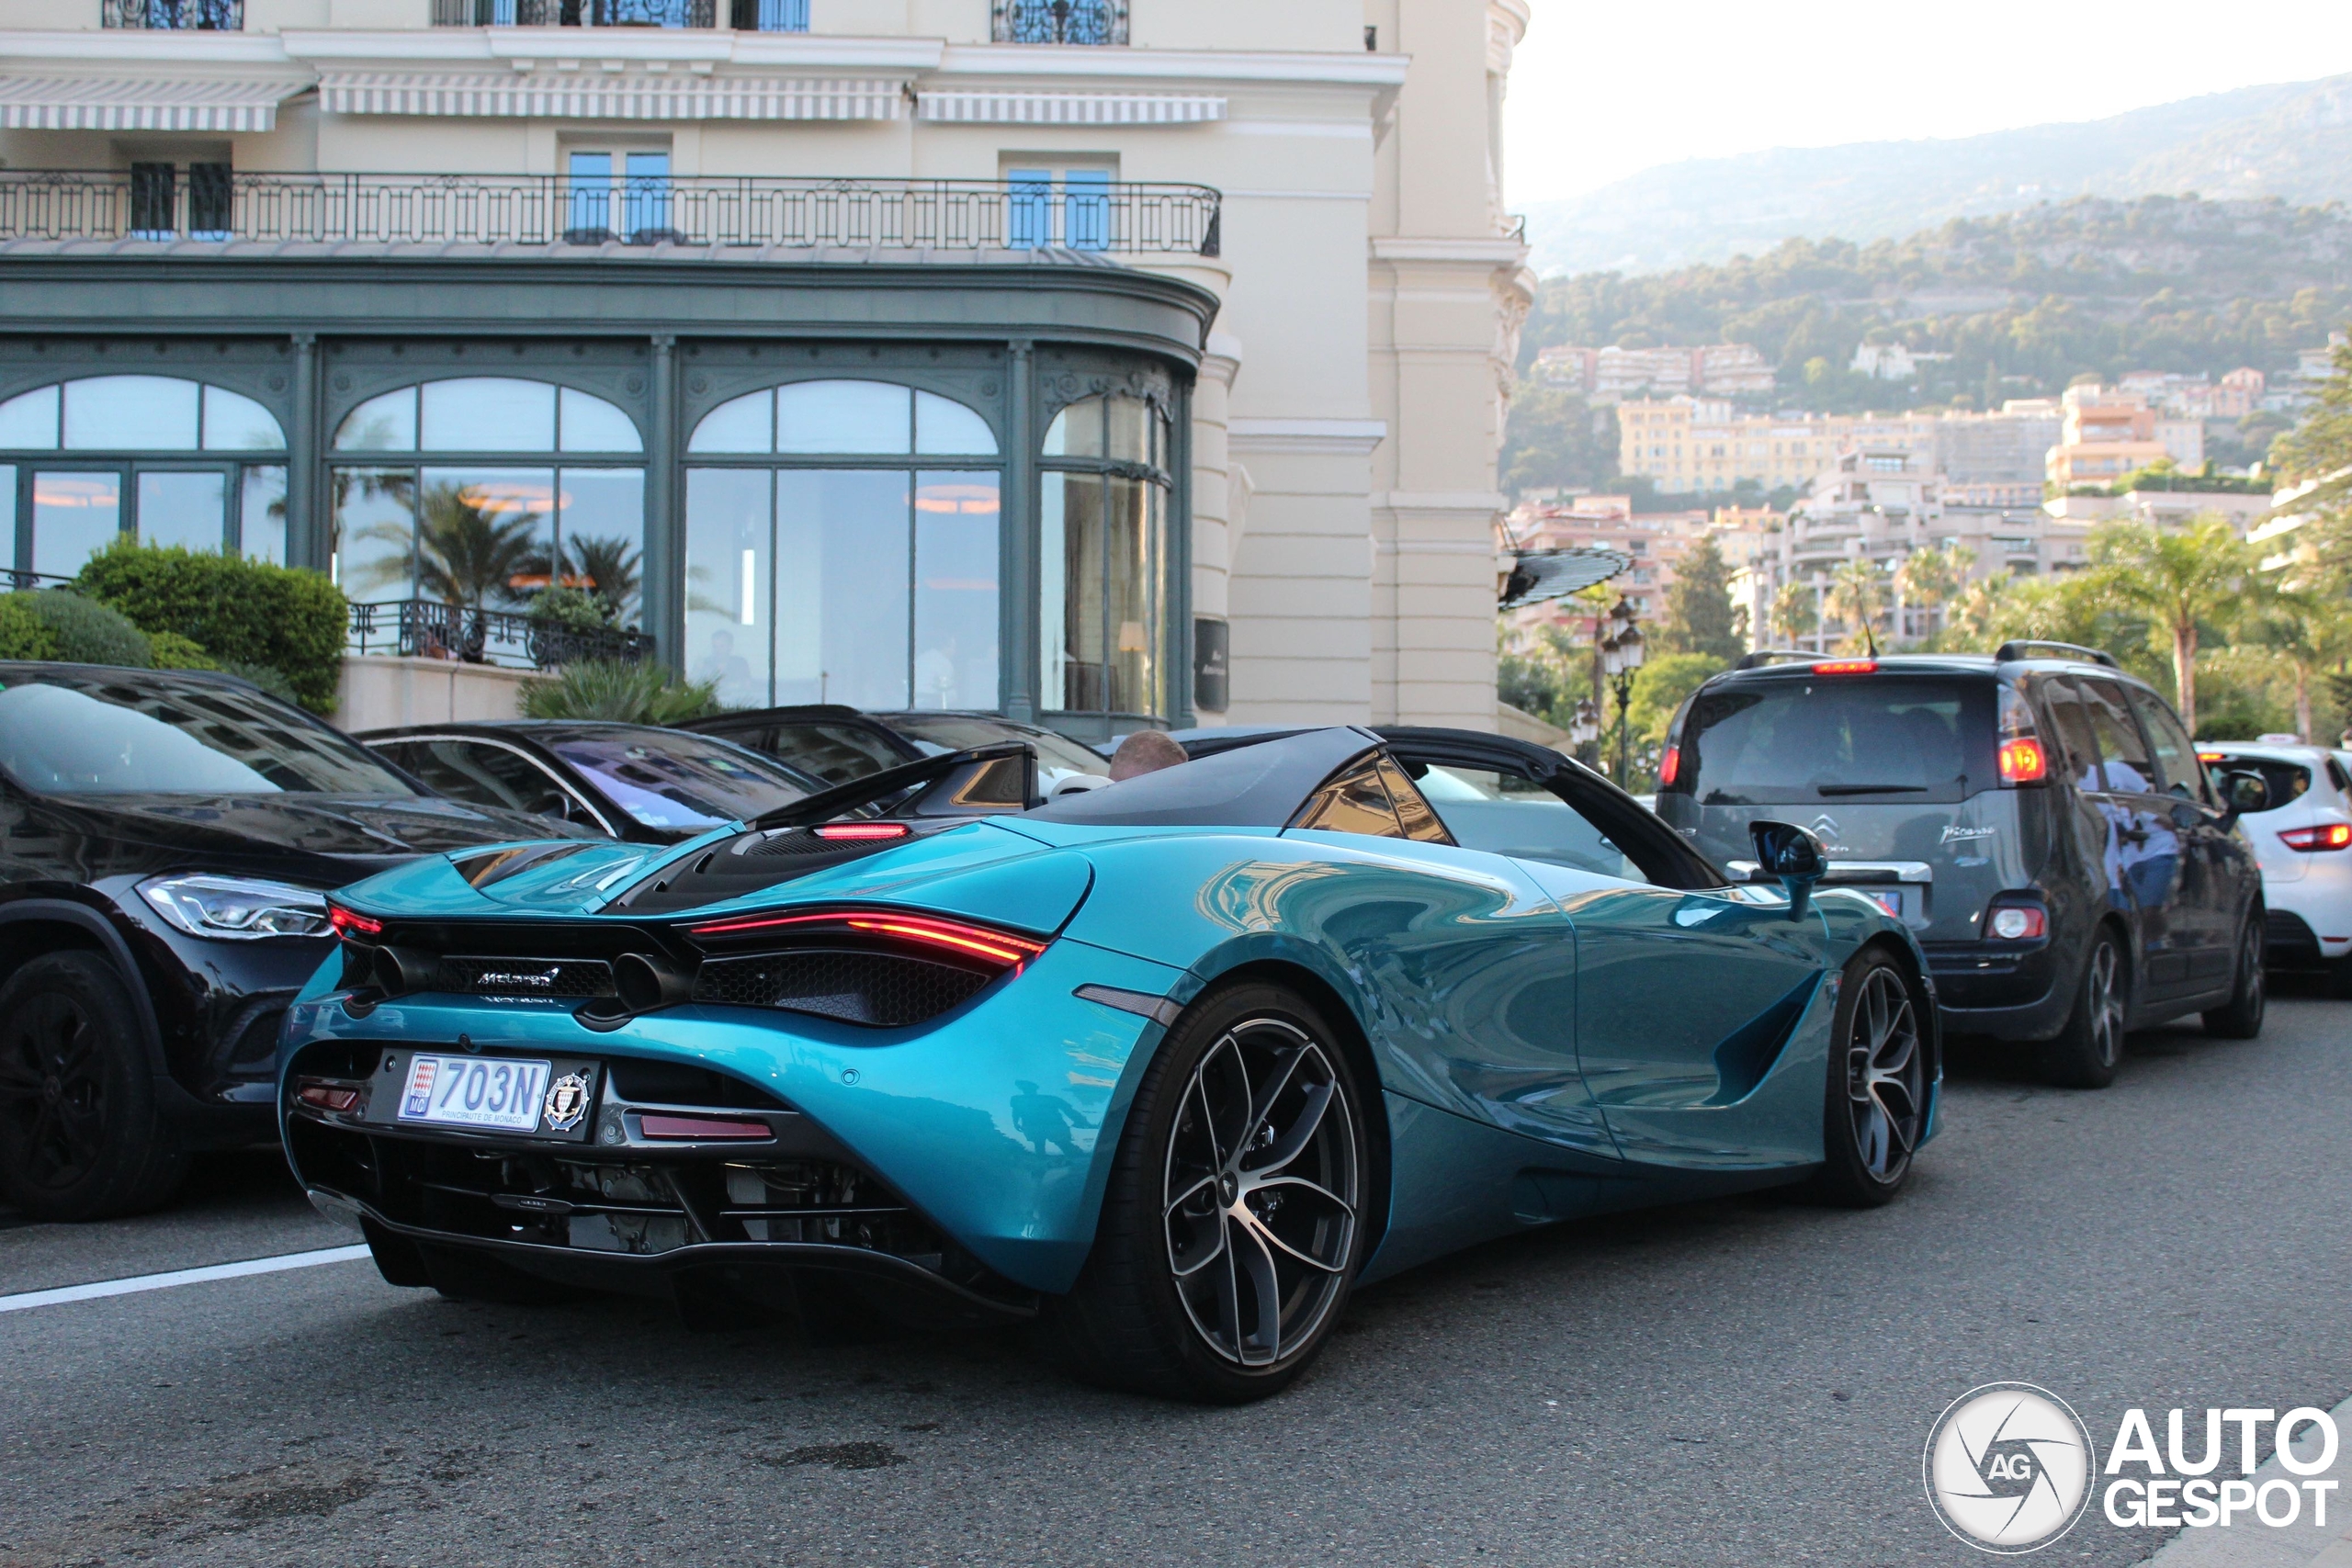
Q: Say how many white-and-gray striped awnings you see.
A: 3